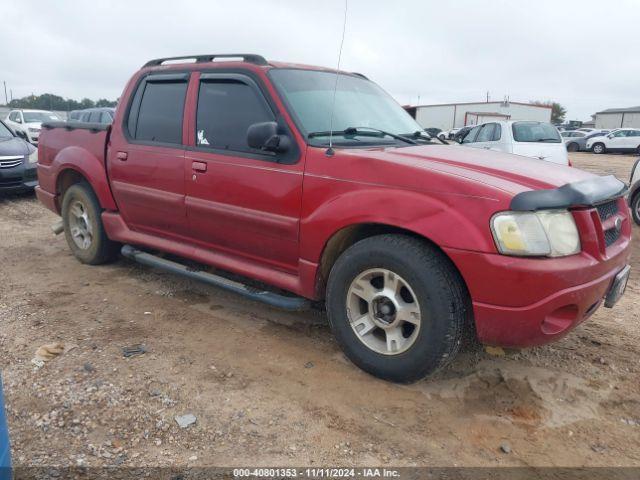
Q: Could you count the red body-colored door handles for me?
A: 2